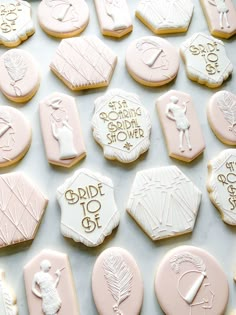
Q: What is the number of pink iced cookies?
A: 14